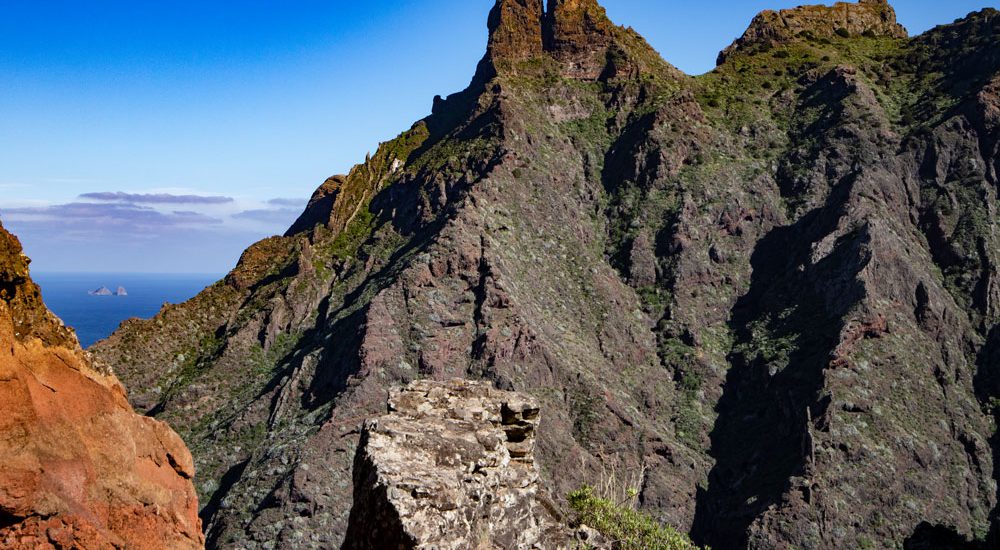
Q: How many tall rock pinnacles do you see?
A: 2